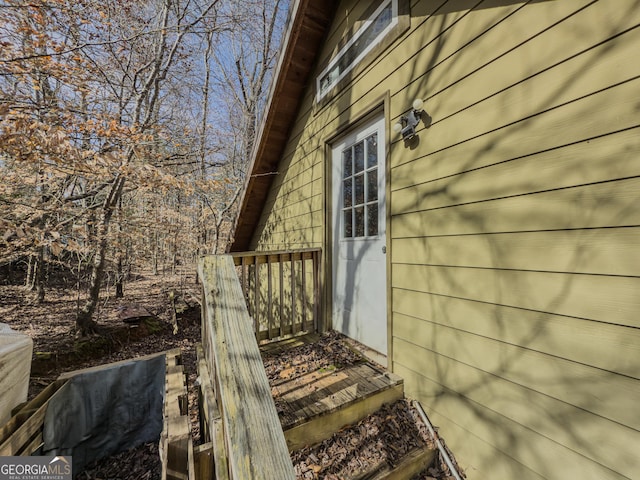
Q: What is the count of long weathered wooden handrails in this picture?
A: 1